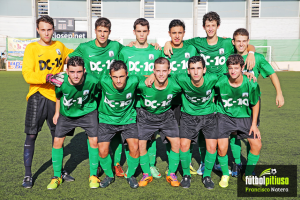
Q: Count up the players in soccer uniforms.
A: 11